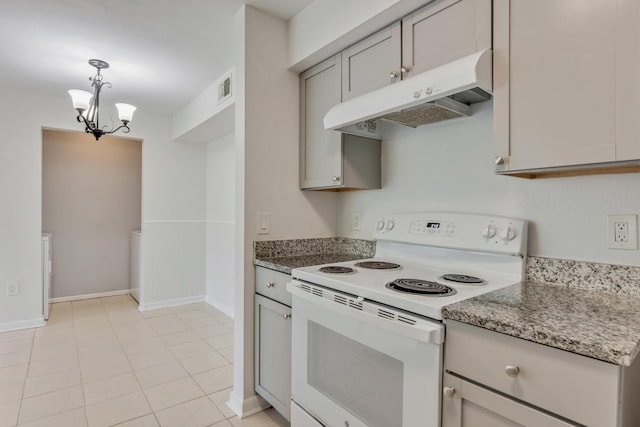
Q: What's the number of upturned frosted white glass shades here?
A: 3